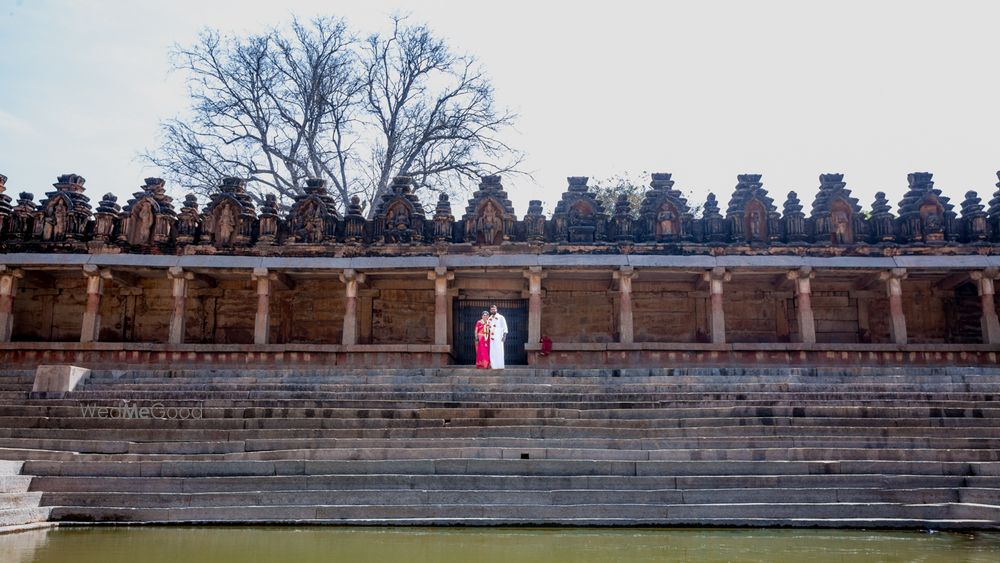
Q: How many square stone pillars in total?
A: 12